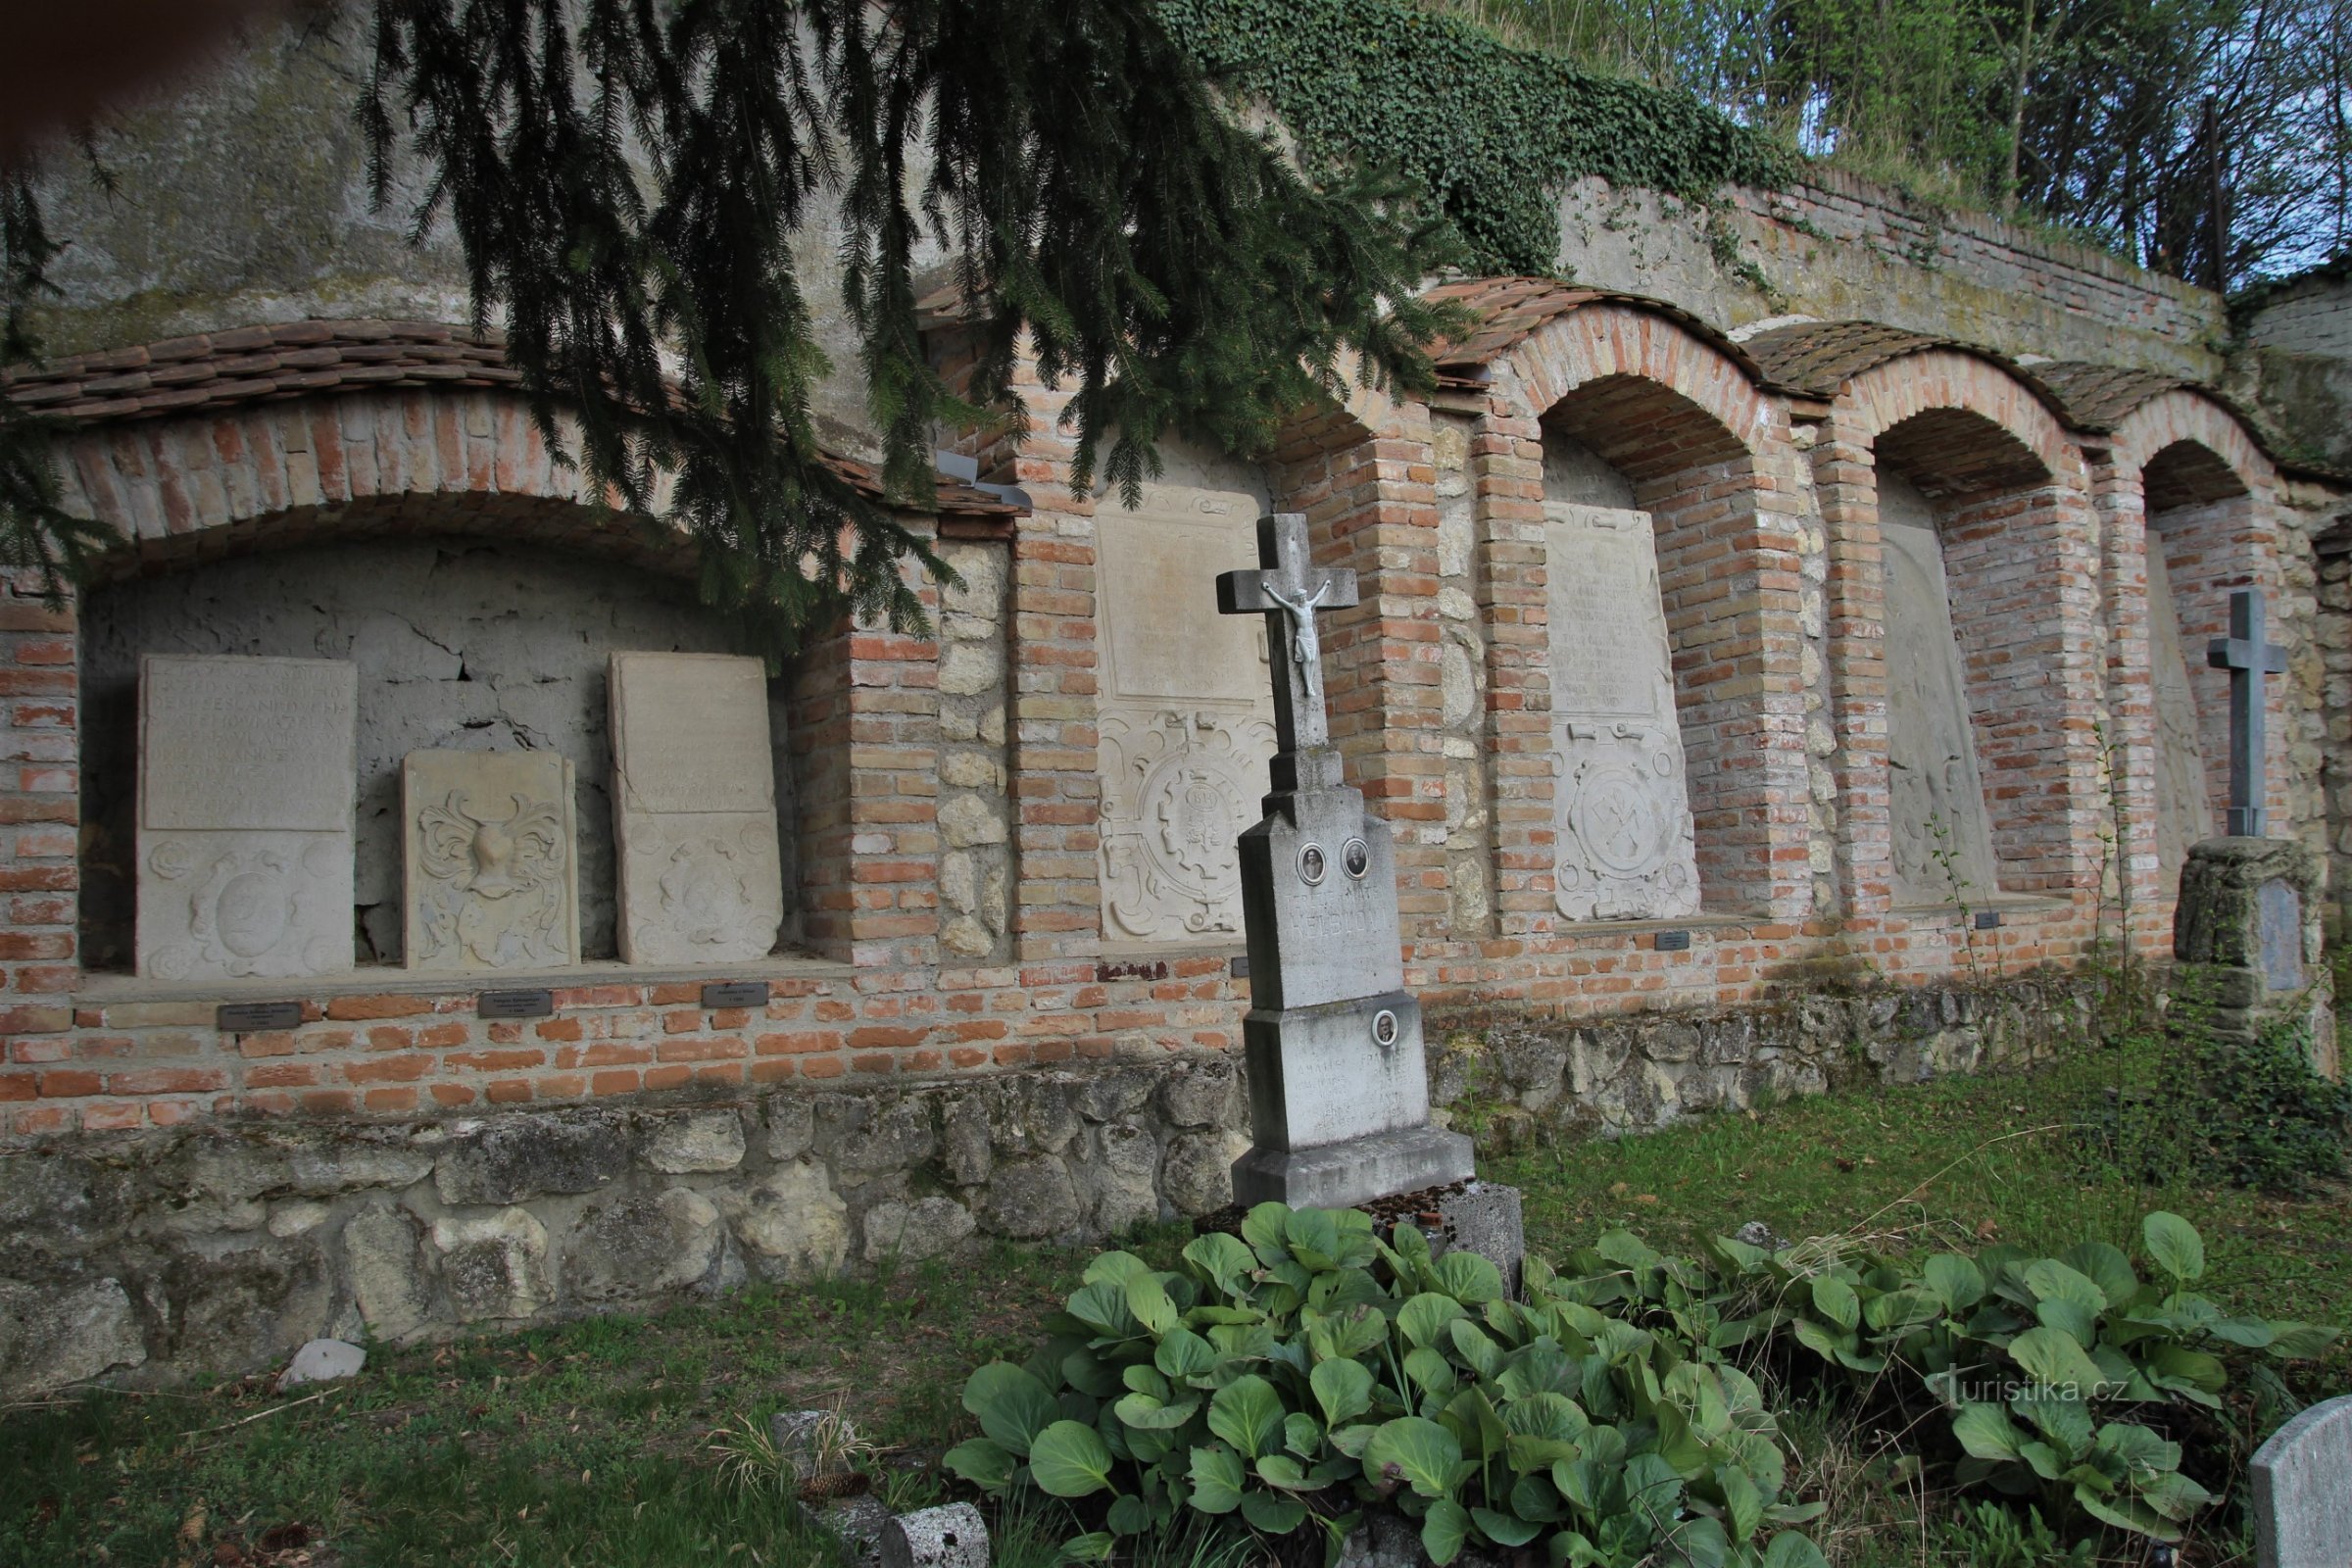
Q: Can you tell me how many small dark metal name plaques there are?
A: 6